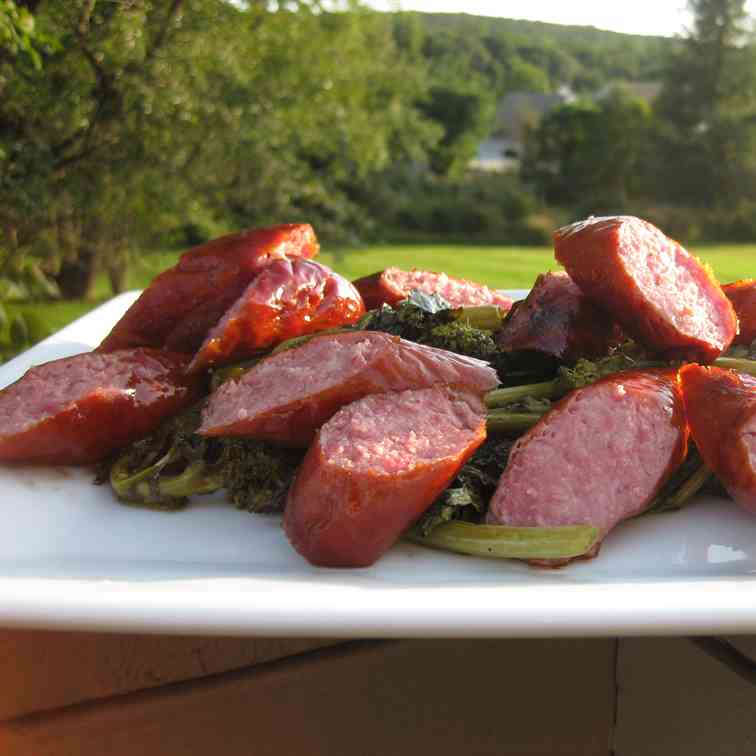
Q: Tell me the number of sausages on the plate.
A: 11